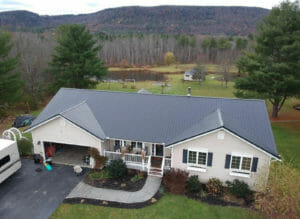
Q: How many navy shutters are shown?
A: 4